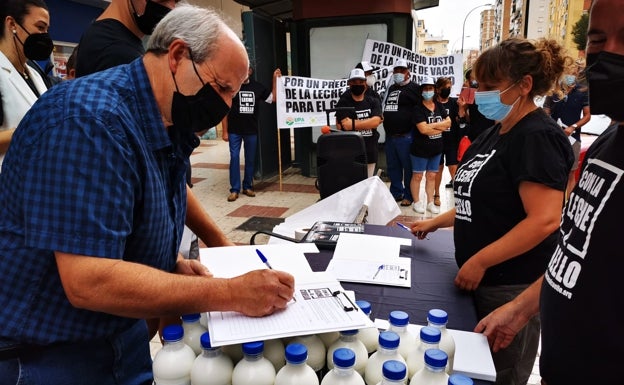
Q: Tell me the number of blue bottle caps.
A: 15